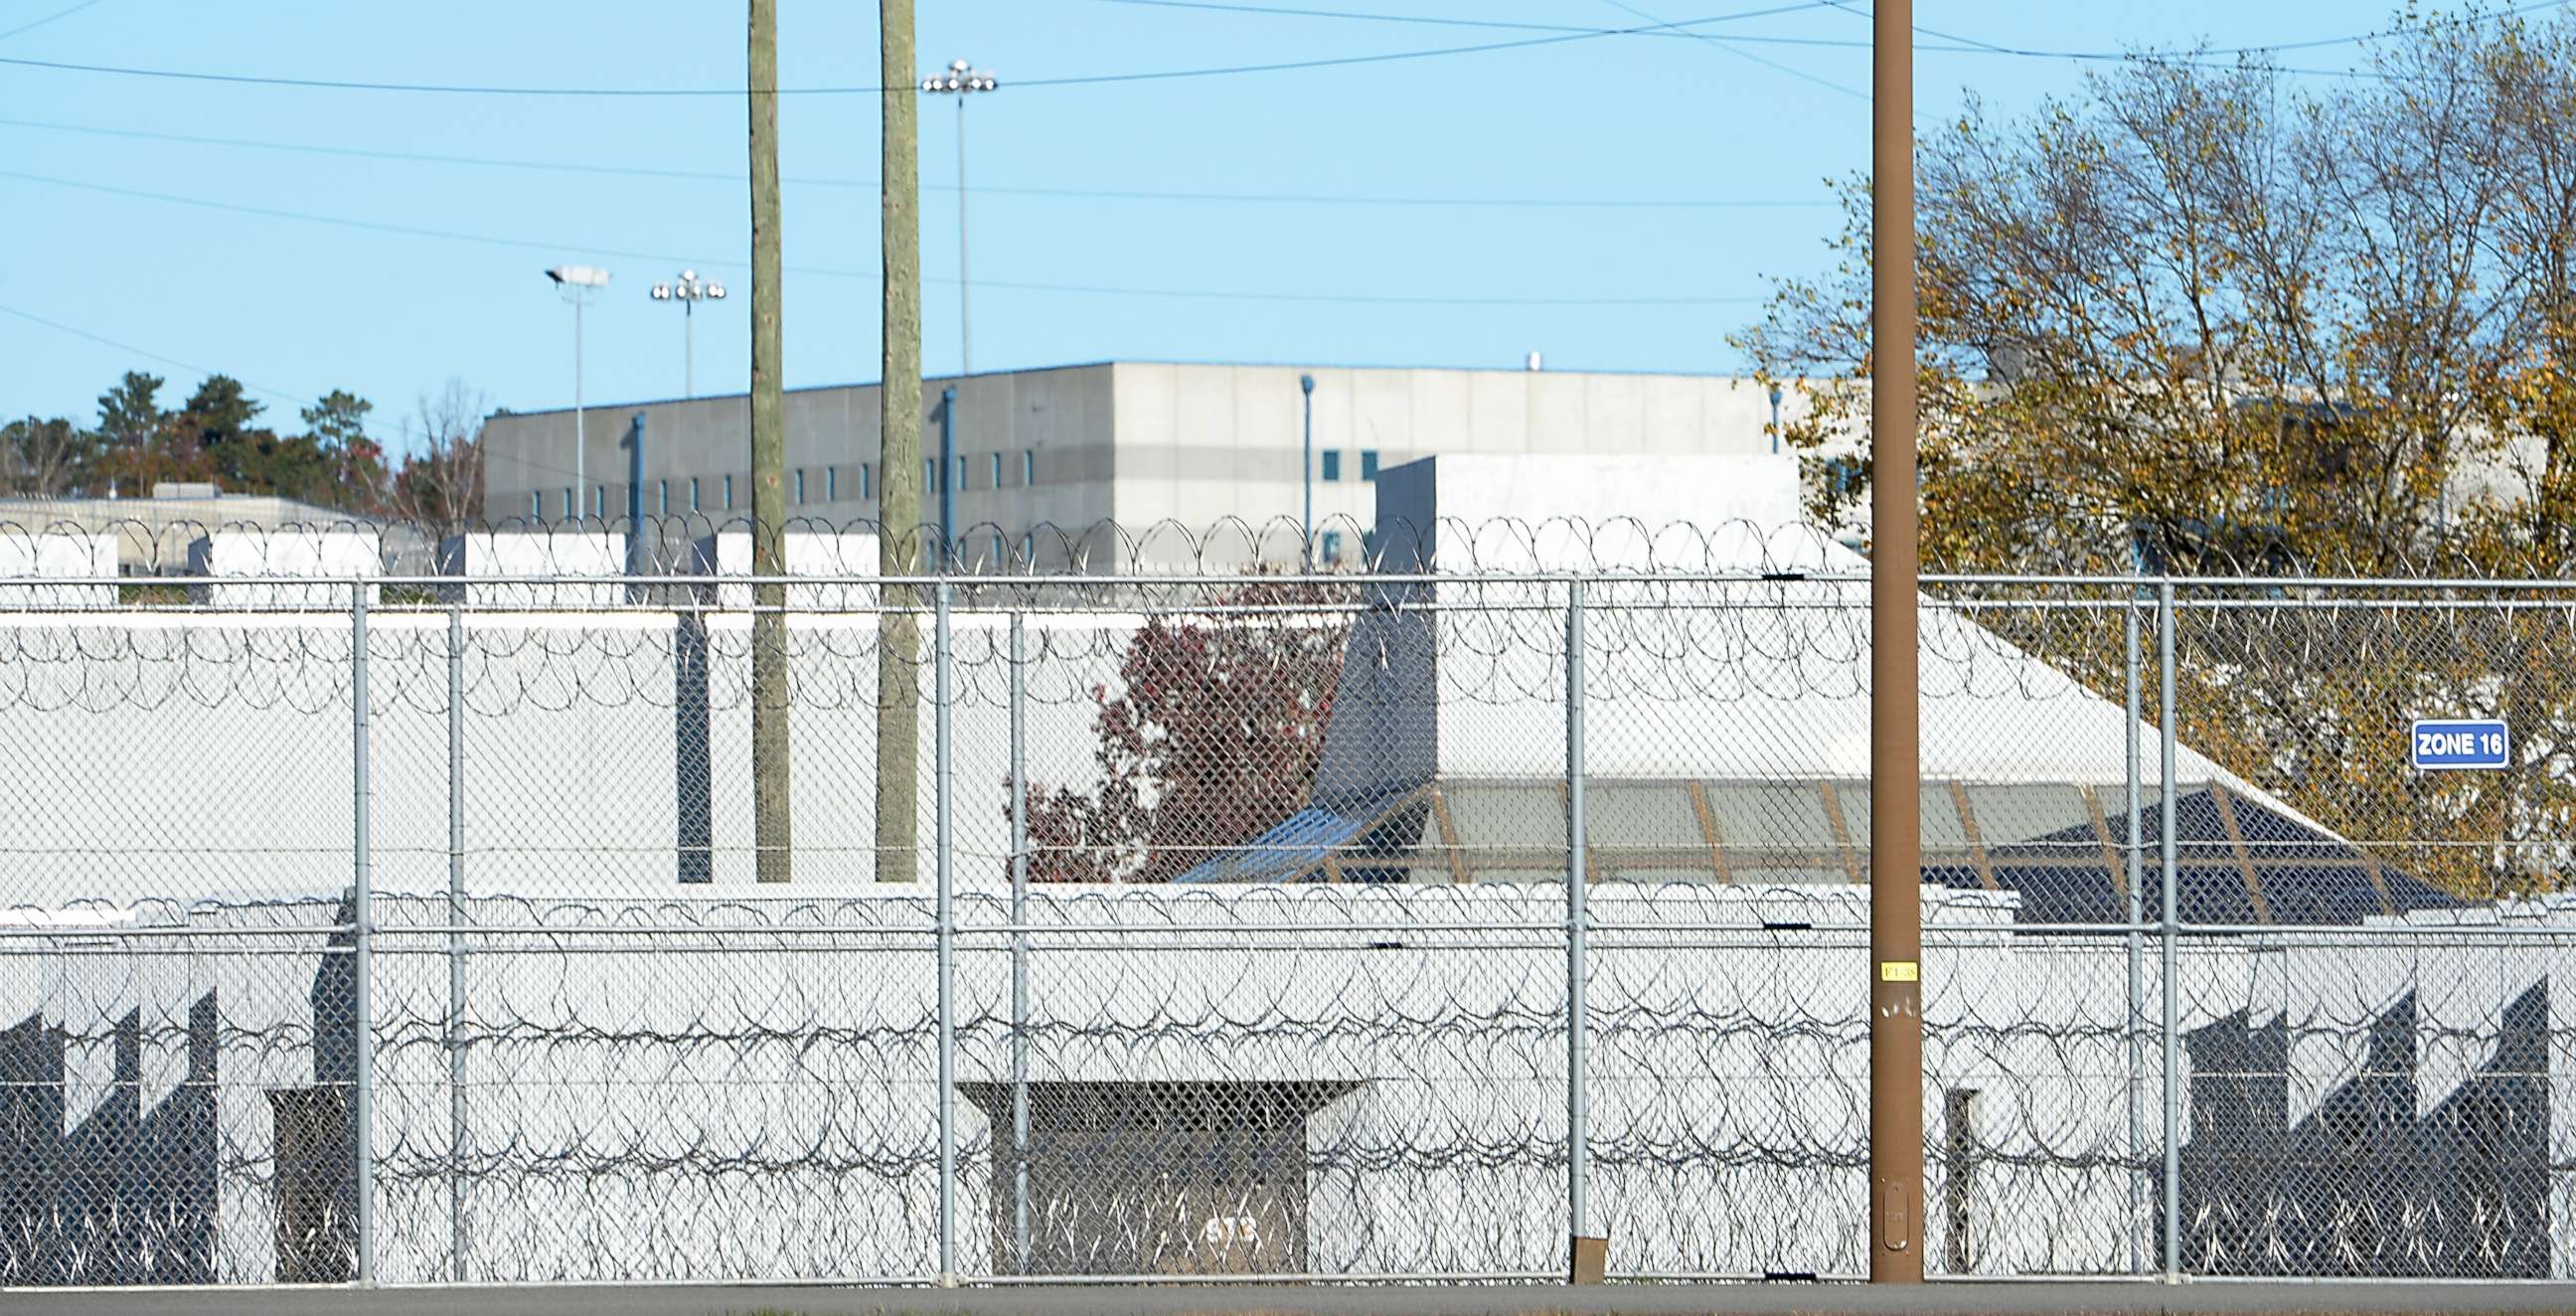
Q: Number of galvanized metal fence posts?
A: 7